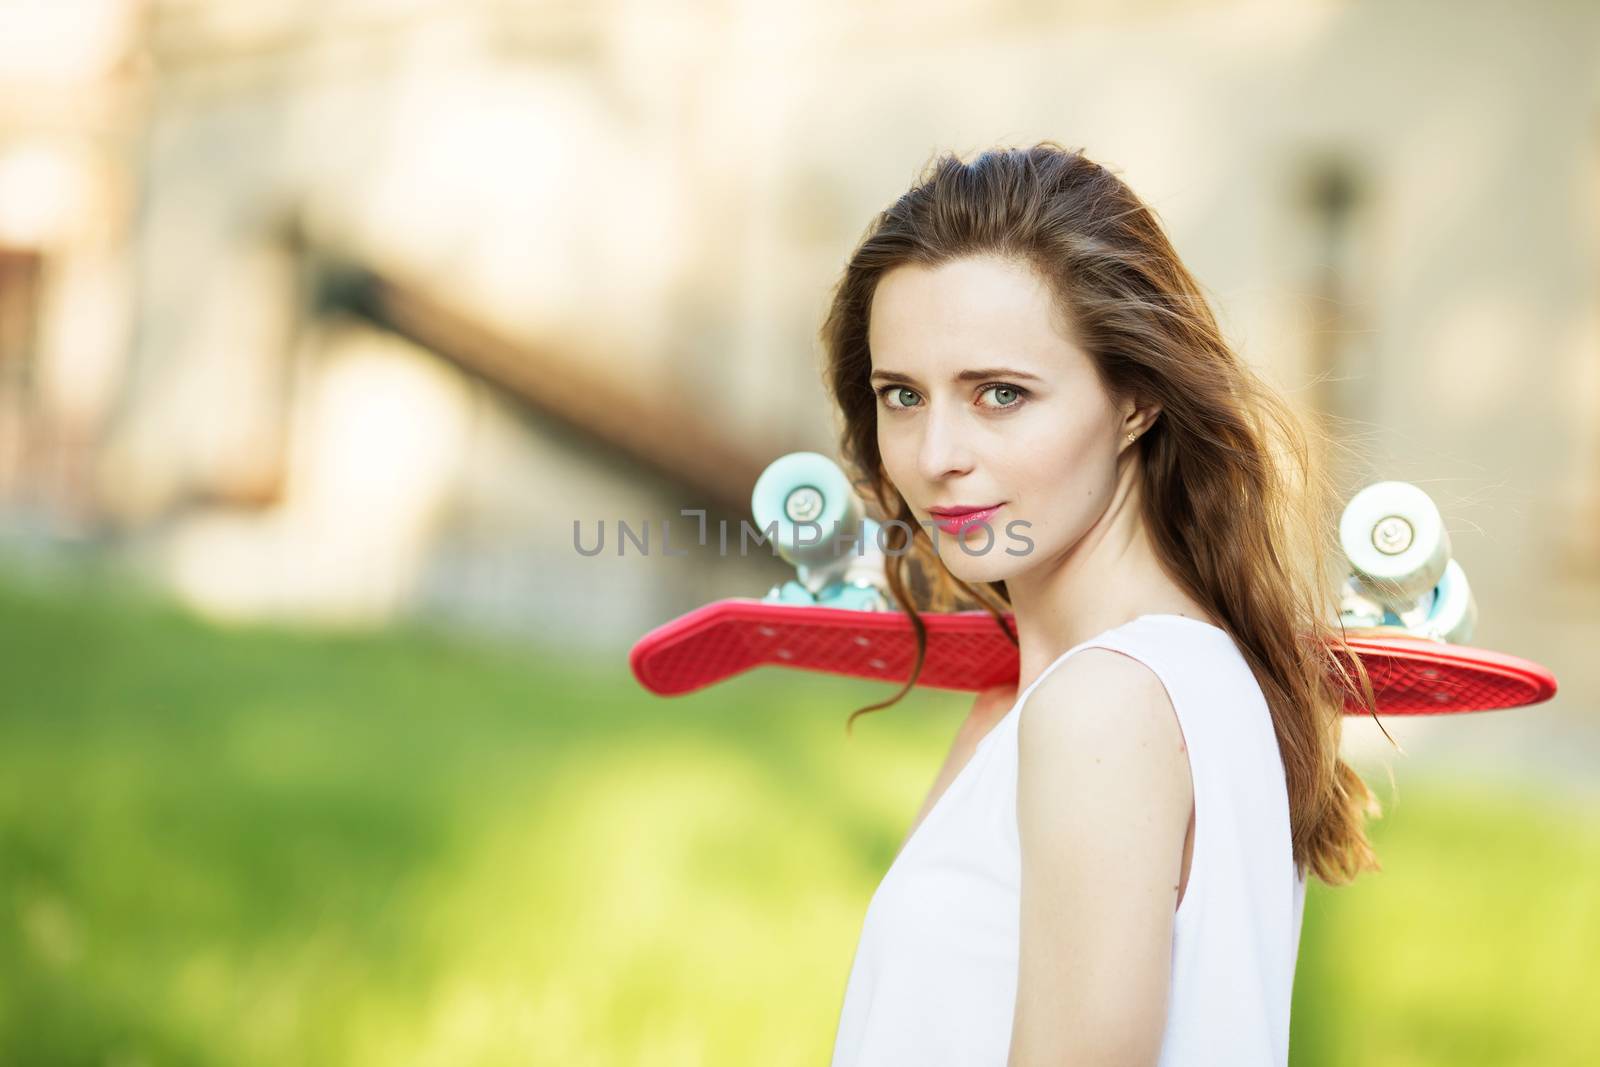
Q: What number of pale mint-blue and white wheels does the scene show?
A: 4